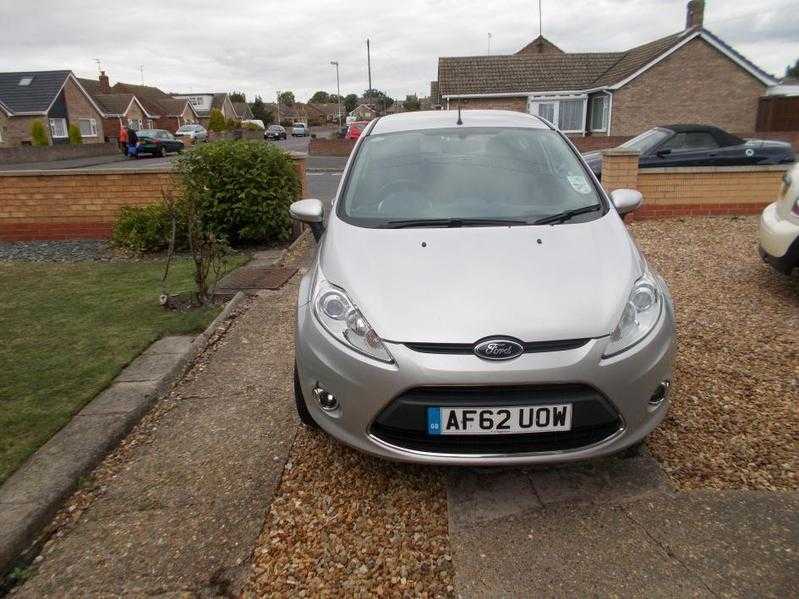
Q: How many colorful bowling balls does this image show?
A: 0